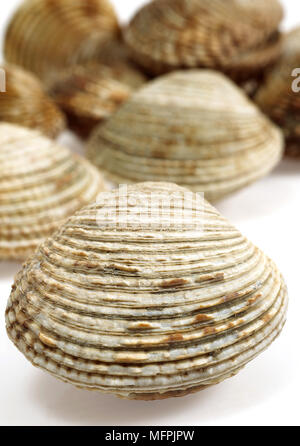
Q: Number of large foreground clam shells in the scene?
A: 1